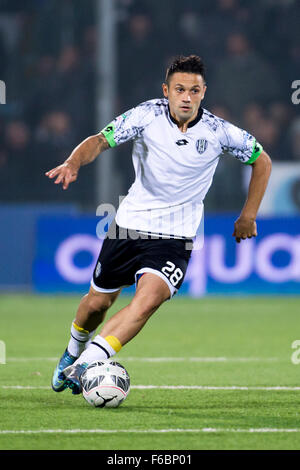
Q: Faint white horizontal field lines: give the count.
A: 3